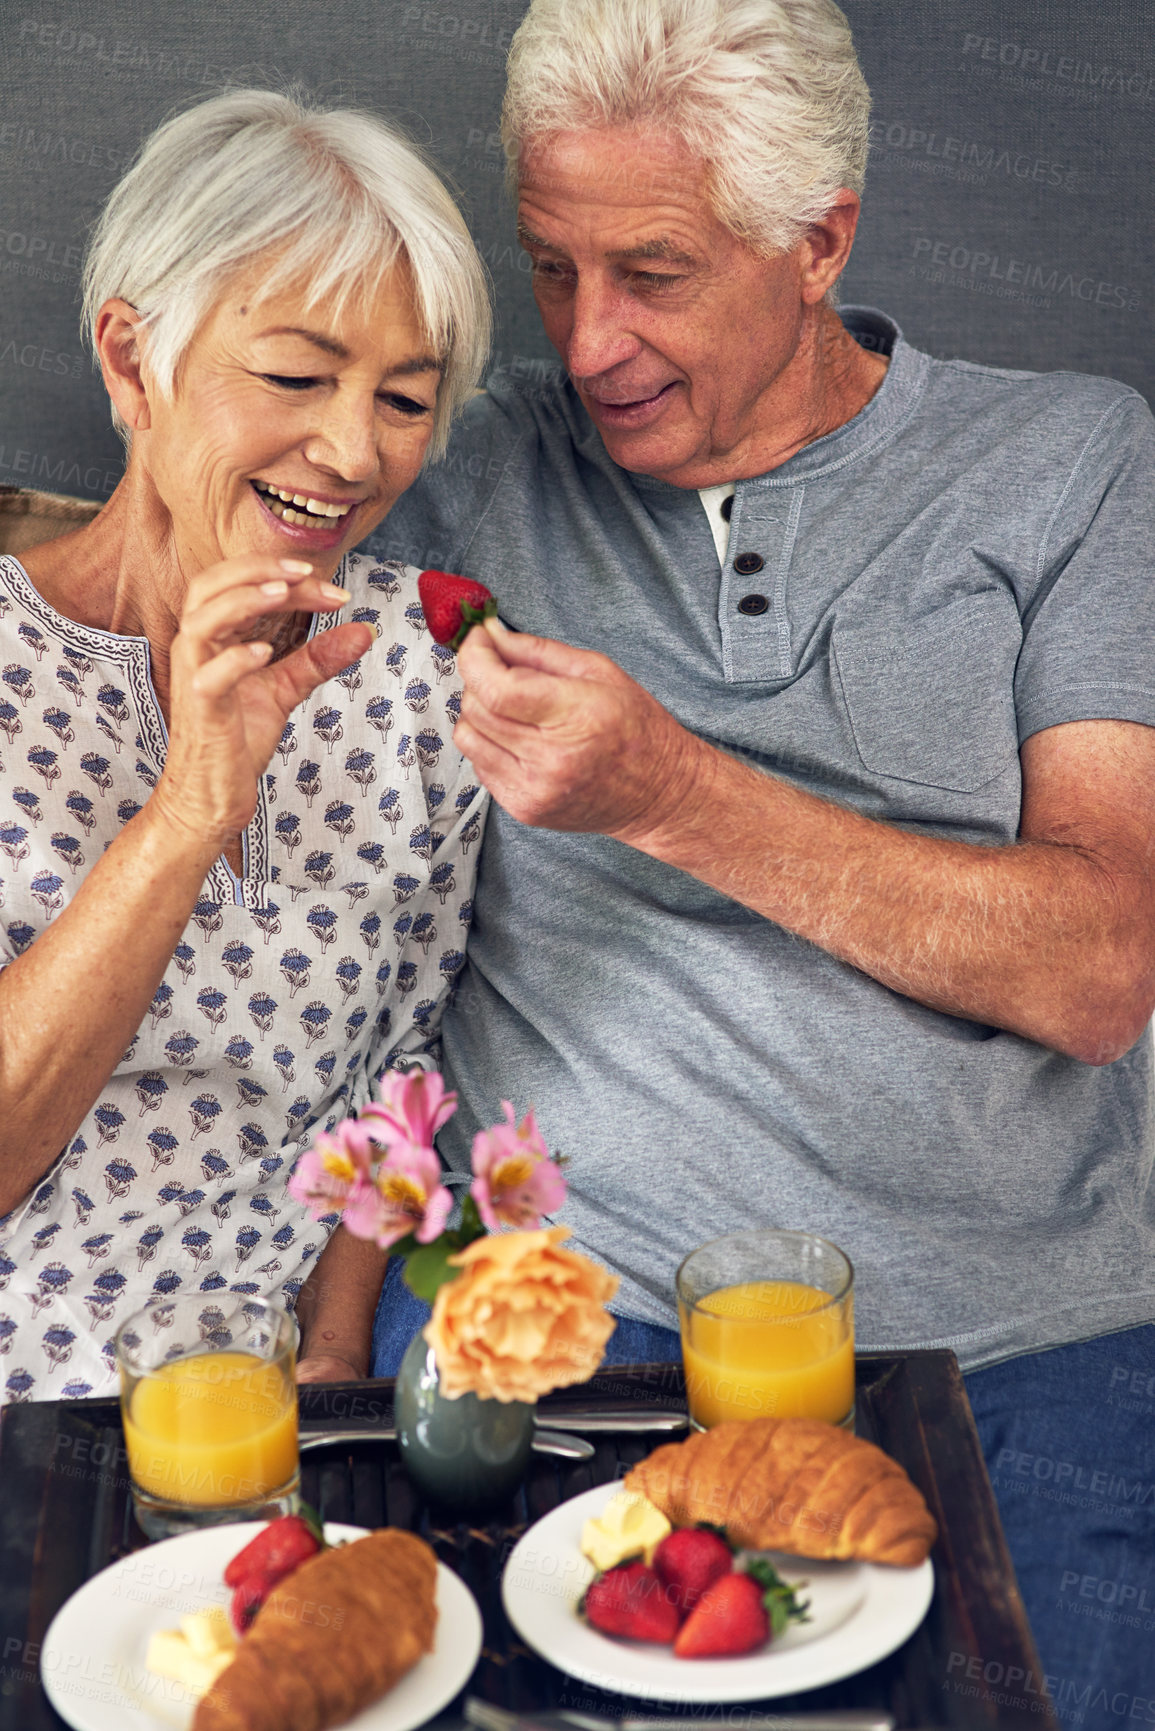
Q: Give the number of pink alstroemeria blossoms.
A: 4